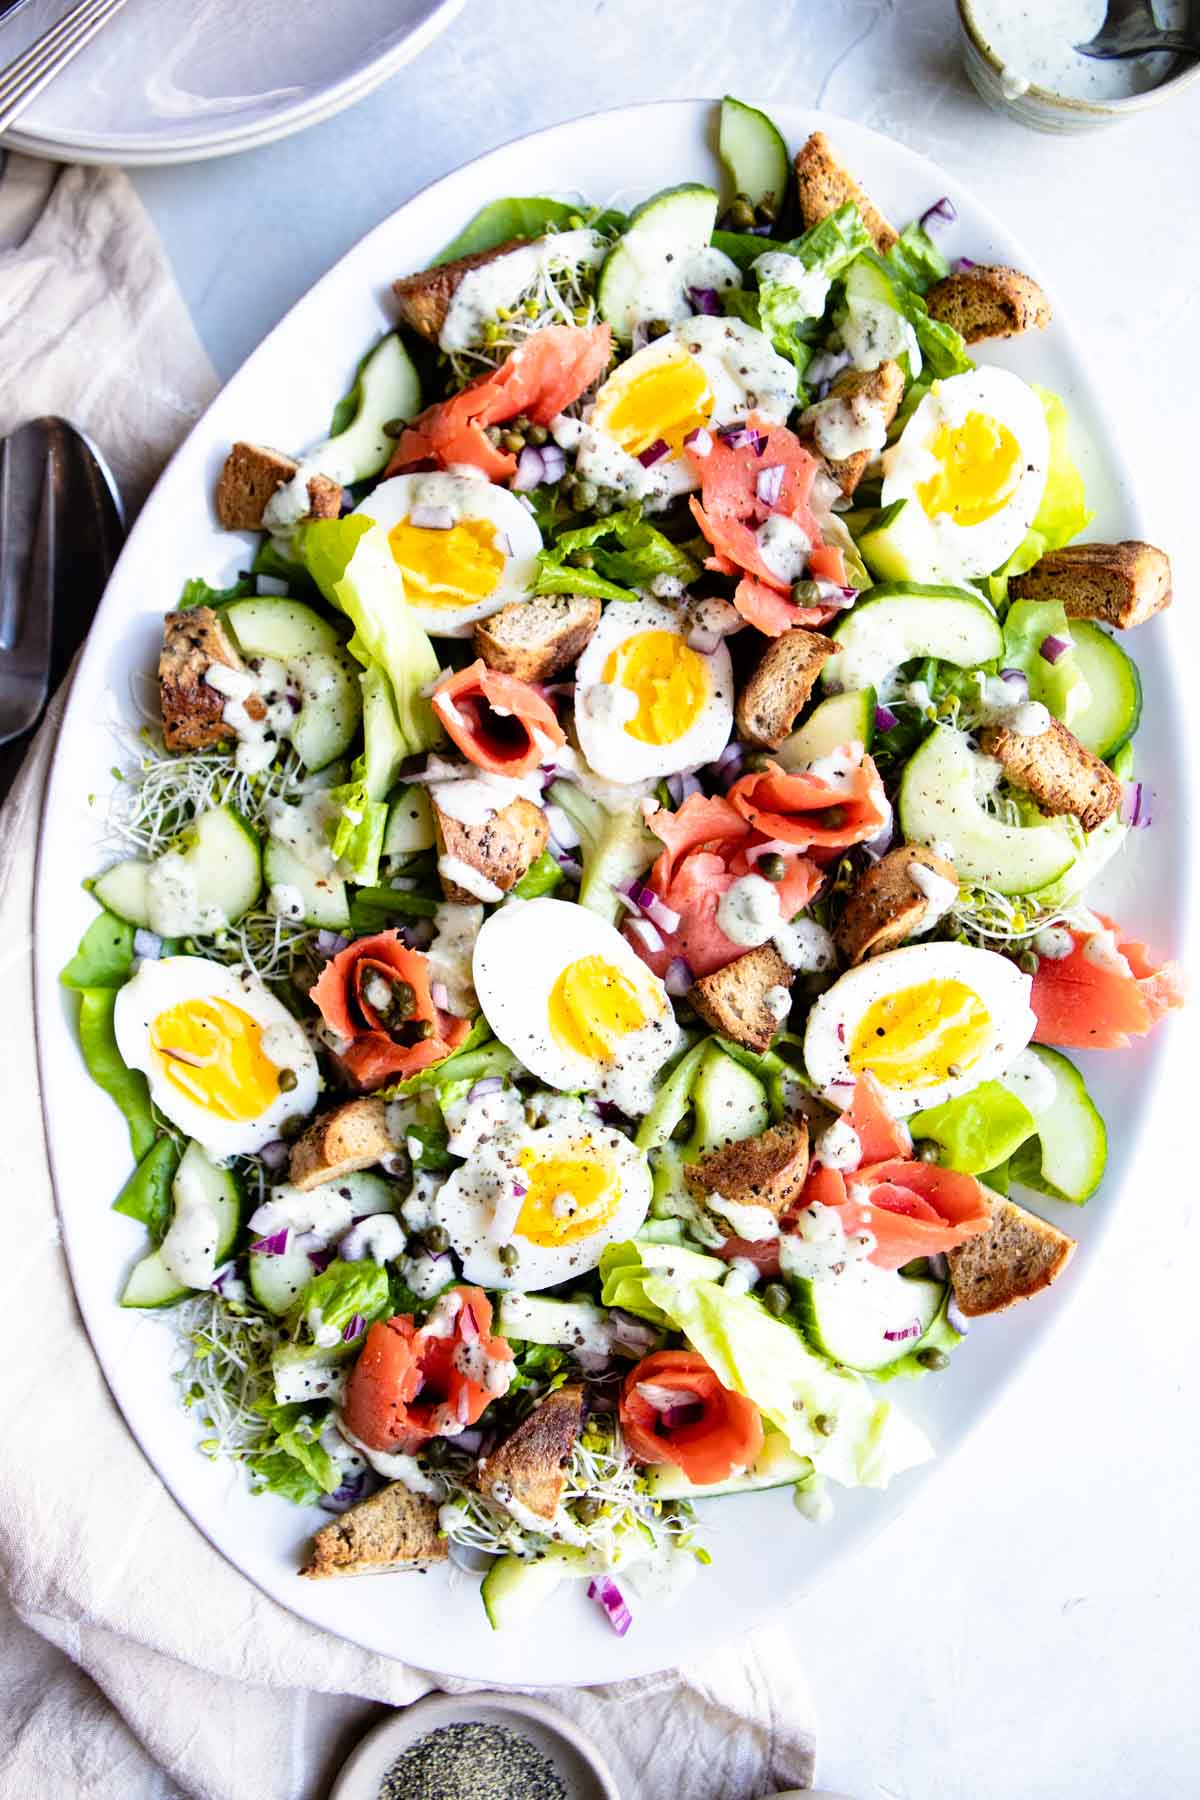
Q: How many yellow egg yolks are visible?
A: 8